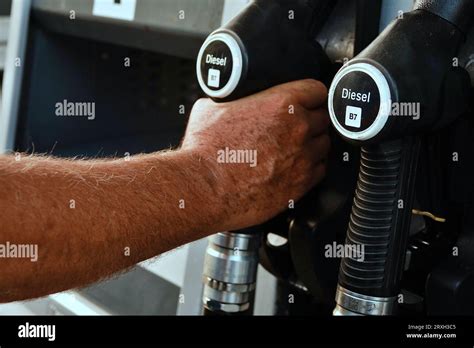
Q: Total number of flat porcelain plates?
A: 0